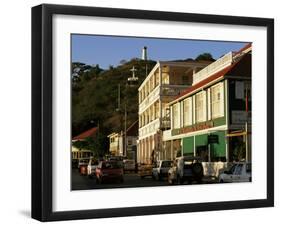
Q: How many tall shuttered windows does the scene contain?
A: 4